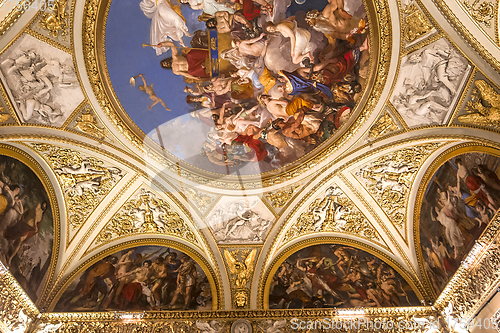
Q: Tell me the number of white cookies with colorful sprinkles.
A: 0